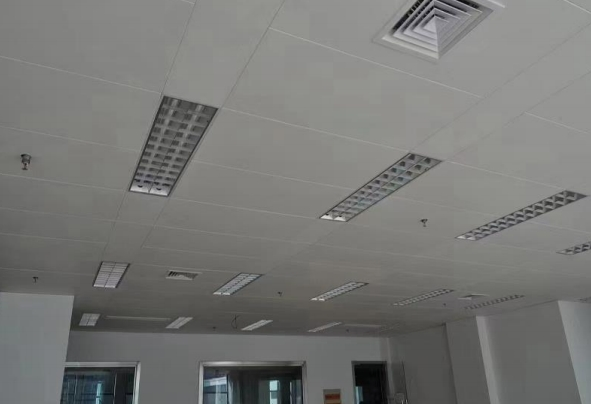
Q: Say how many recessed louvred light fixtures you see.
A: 13